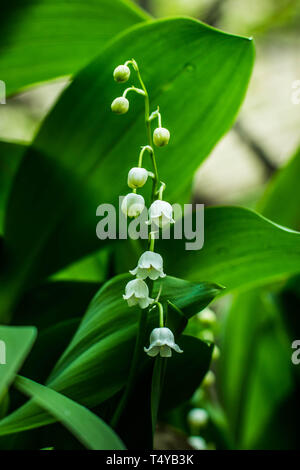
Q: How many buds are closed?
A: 5